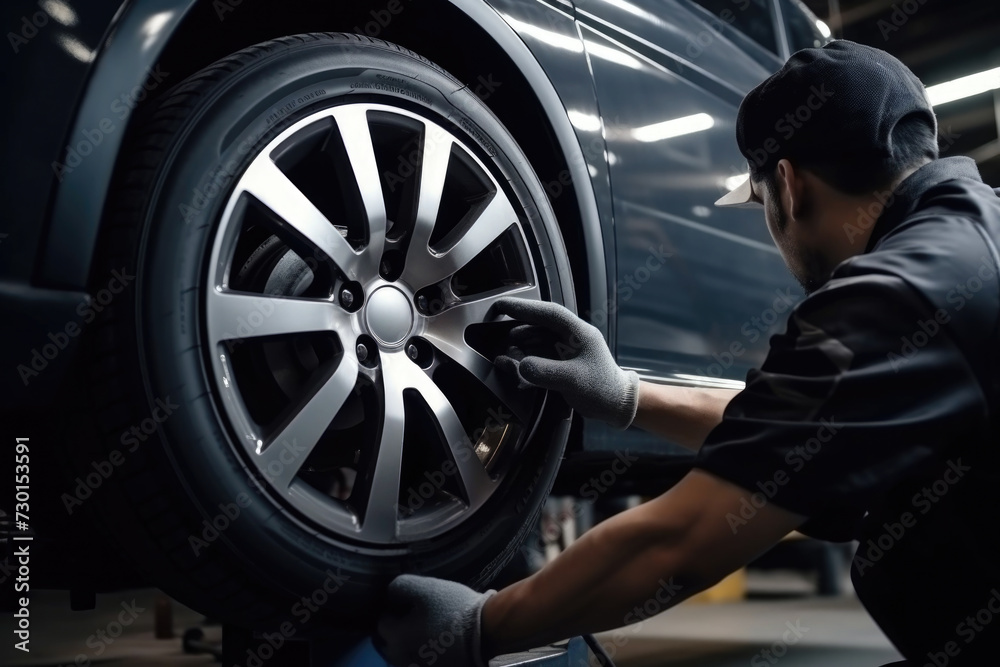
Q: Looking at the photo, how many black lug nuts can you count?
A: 5